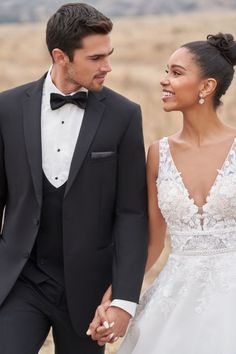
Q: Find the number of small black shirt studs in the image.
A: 3